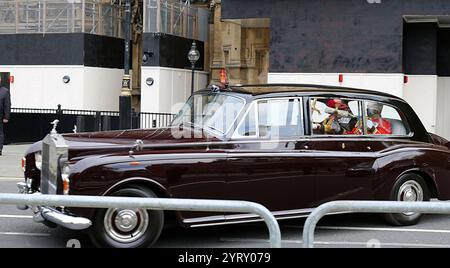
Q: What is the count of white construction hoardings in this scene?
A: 3